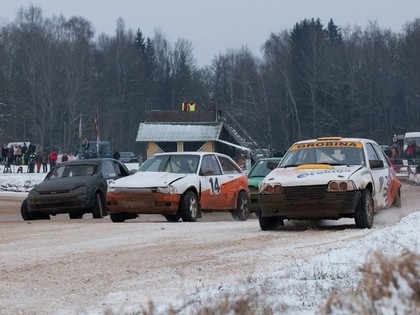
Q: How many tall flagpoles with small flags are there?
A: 2